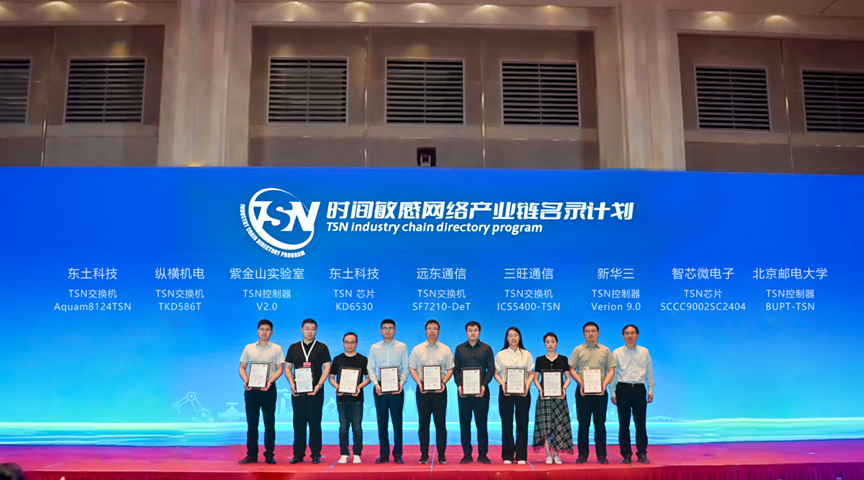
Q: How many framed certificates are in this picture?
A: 9